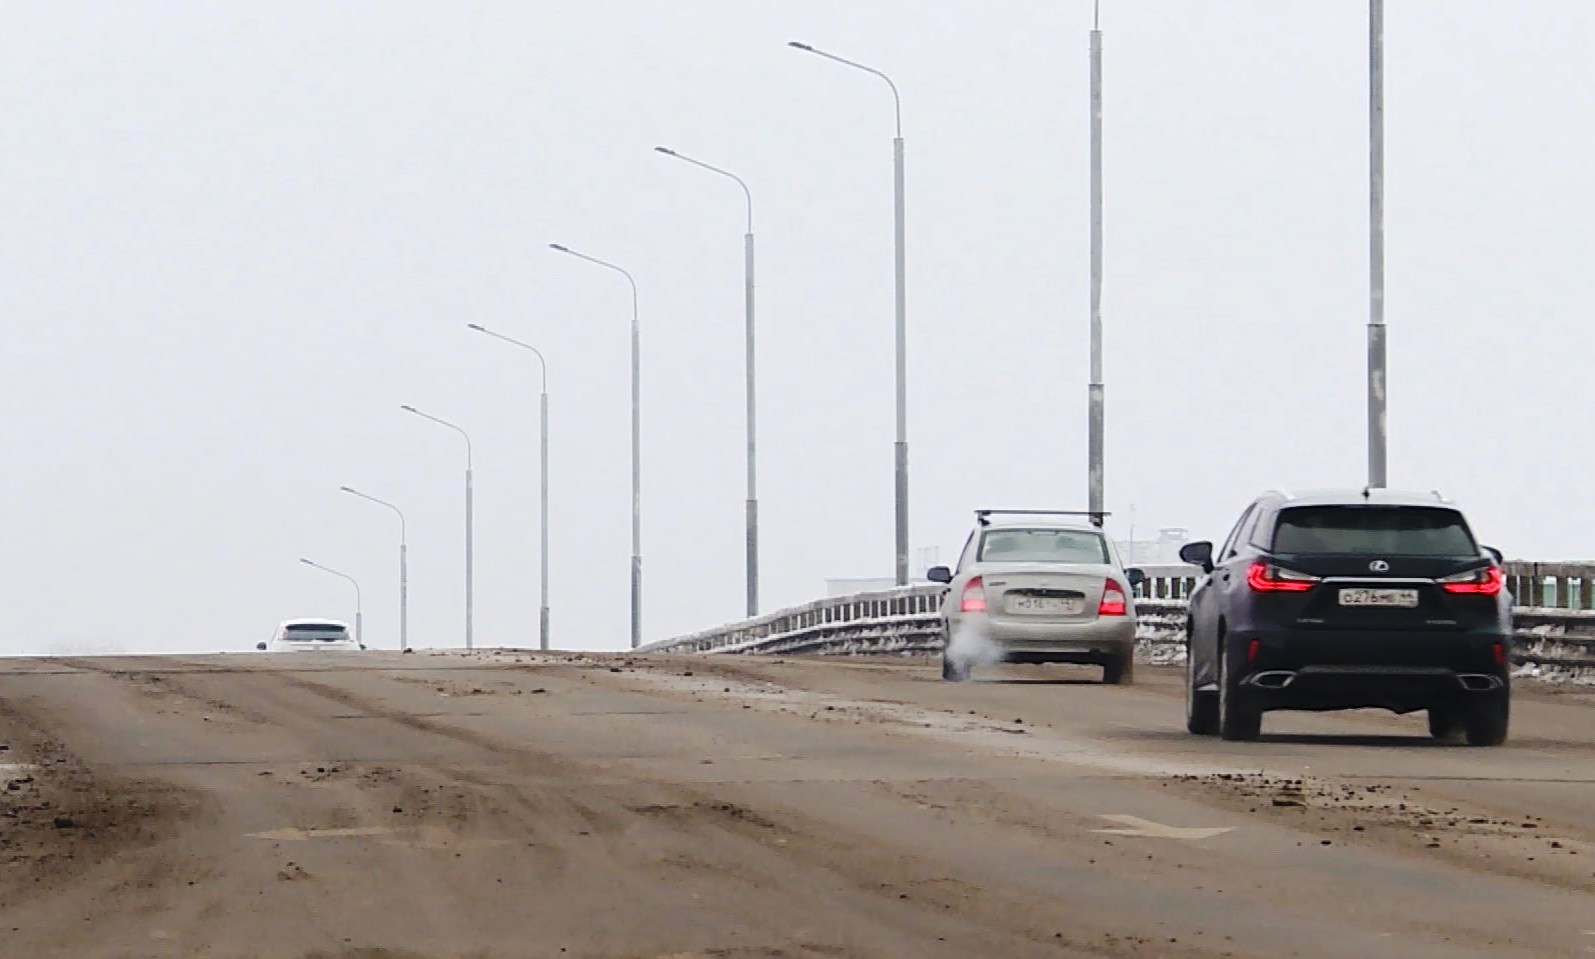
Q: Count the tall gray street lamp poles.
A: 9